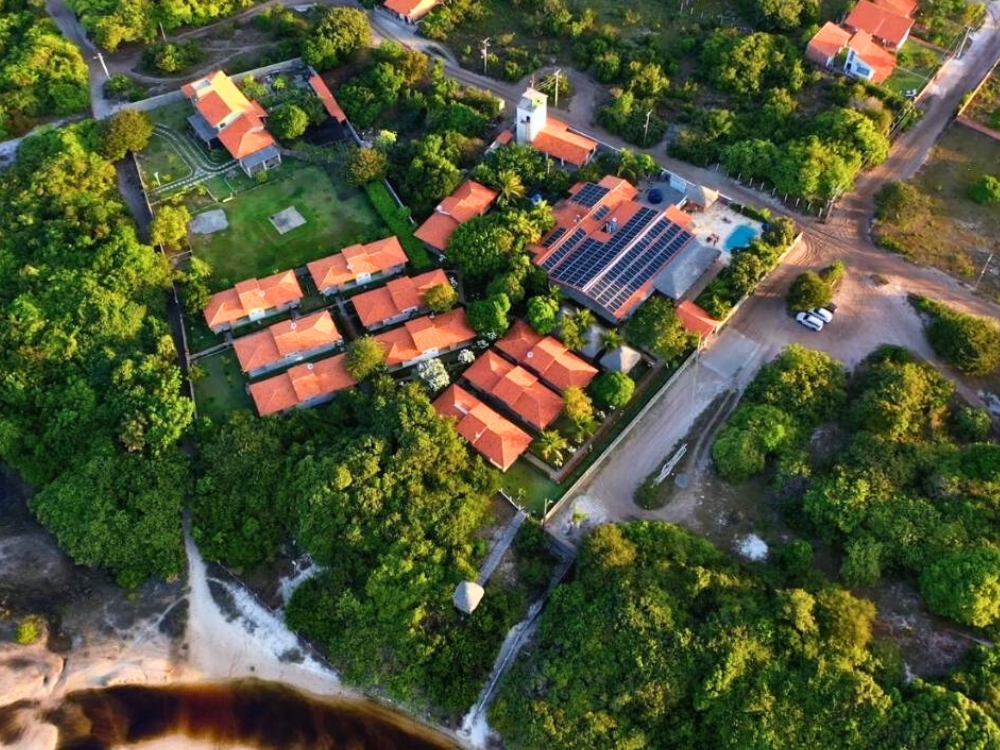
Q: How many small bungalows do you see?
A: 9